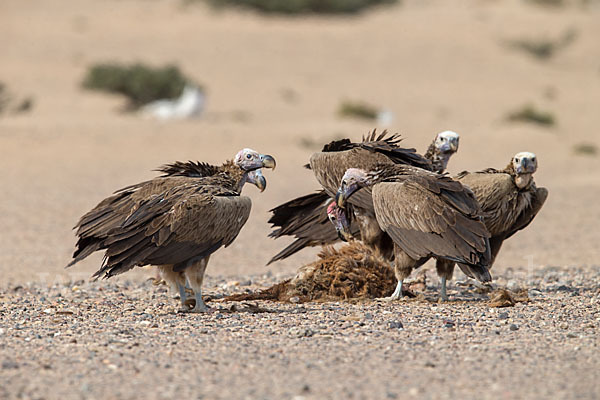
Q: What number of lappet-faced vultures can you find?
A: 6